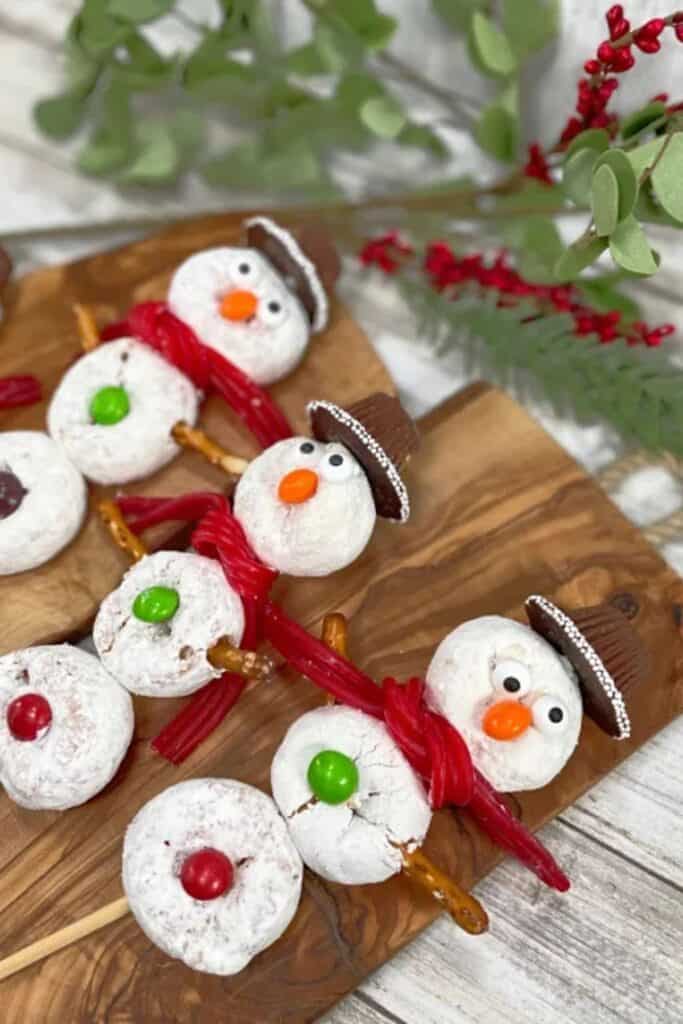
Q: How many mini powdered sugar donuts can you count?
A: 9